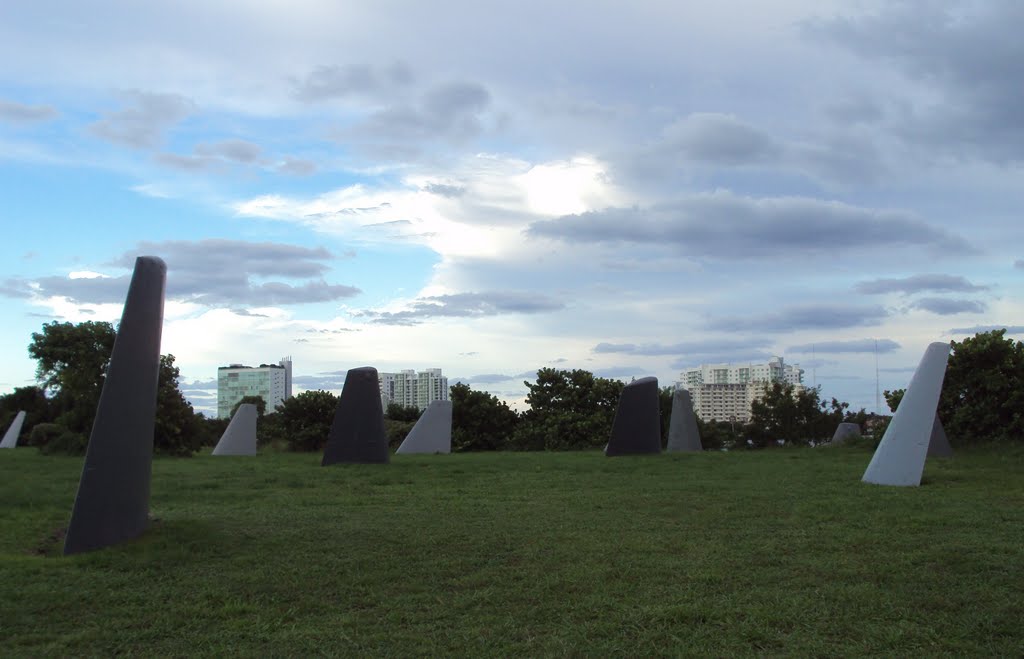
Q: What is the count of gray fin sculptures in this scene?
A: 10